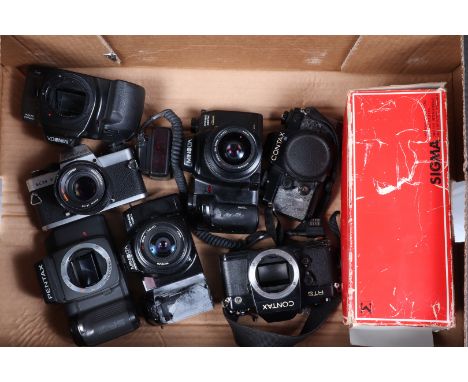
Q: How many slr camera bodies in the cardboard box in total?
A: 7